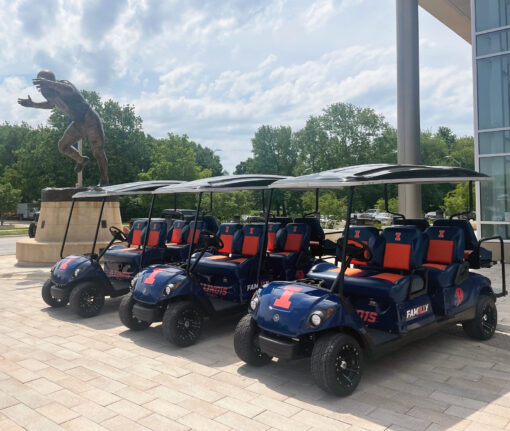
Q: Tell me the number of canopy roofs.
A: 3